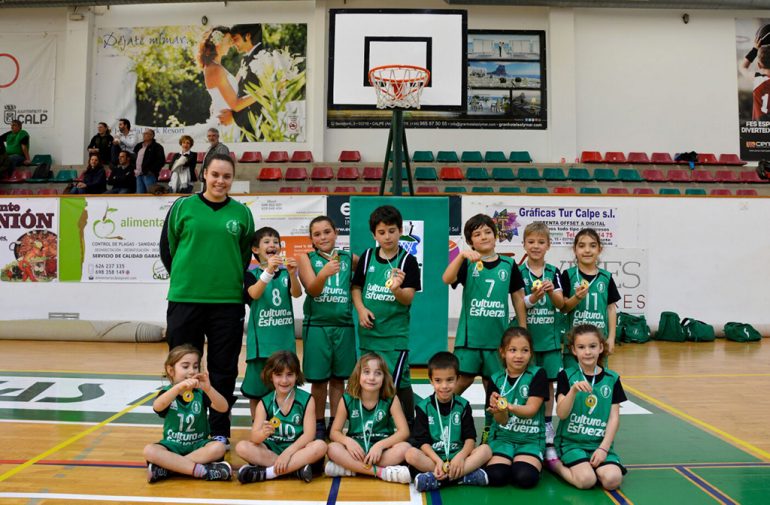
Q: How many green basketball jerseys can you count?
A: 12